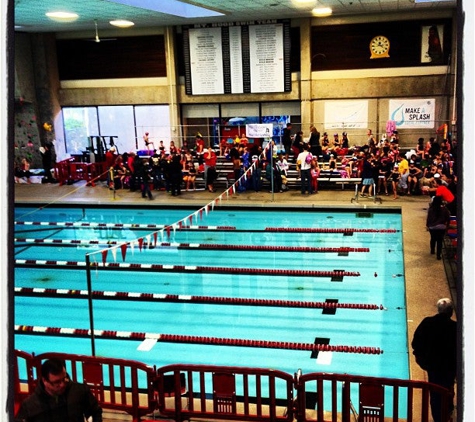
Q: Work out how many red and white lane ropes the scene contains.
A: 5